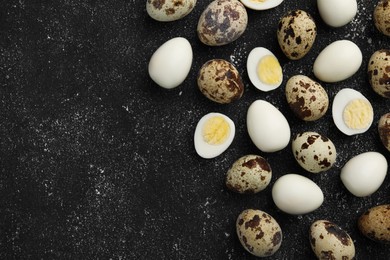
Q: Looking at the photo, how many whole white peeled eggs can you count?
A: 6